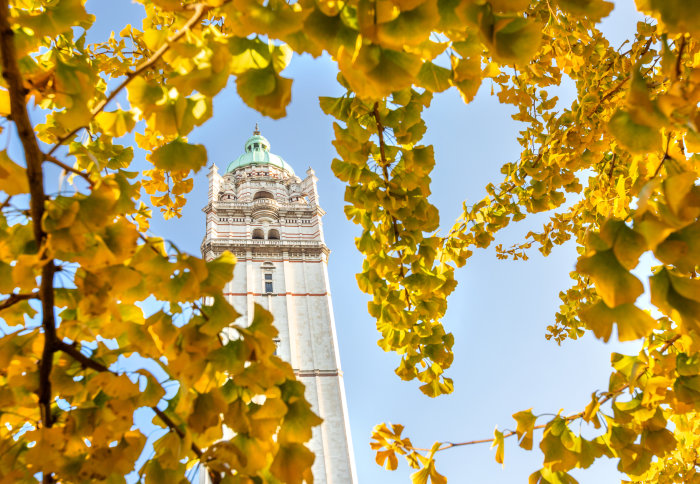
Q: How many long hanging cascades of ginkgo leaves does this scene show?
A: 1